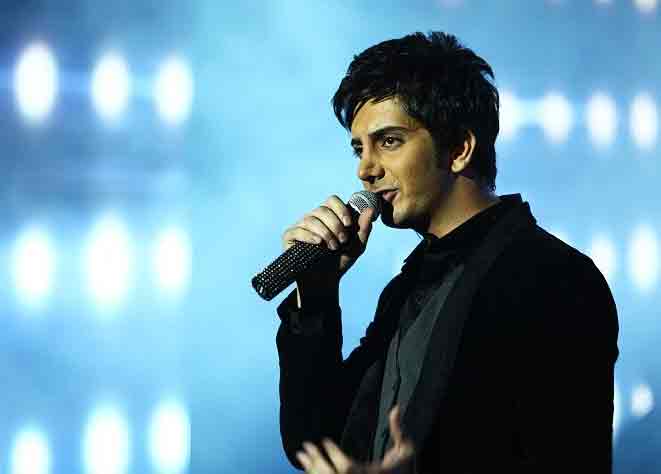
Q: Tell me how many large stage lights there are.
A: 9